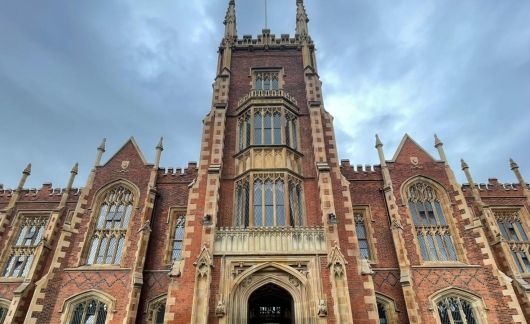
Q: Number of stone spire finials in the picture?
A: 10